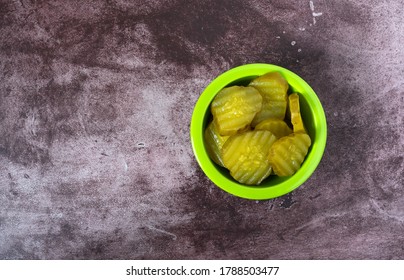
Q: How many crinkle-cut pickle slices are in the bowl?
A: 7